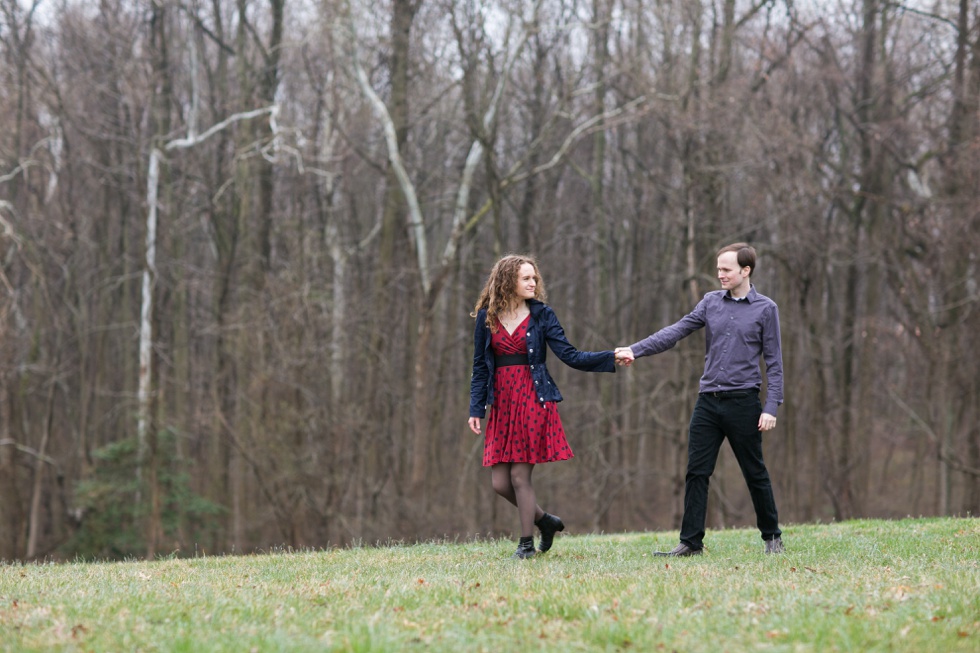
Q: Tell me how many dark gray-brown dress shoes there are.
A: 2